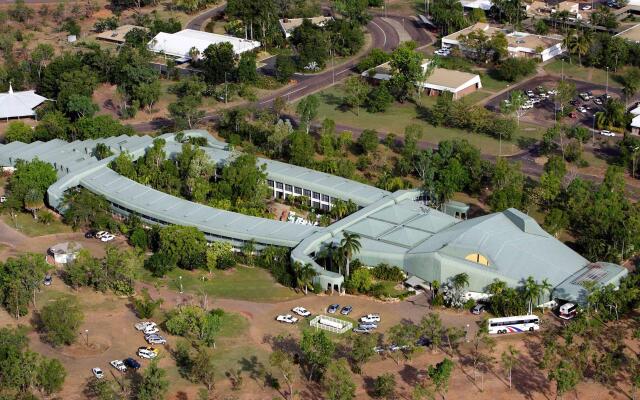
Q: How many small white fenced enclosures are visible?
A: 1